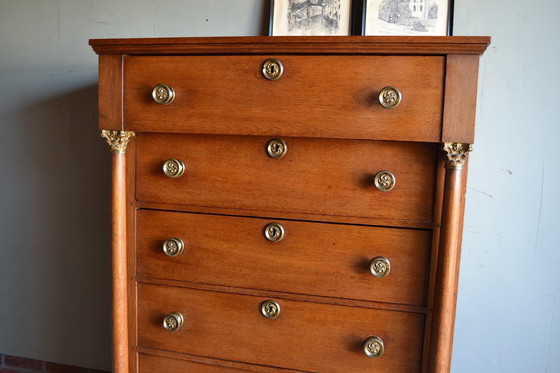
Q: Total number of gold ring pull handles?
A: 8